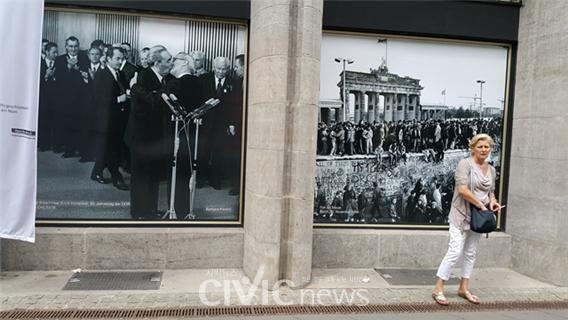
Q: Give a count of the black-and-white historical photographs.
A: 2